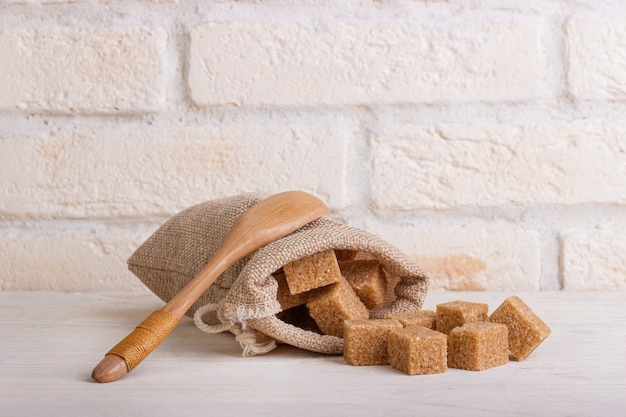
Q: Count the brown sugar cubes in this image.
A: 11